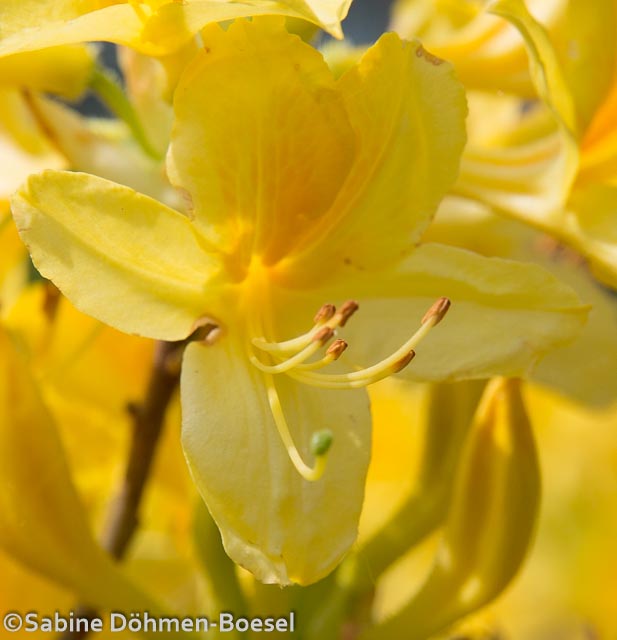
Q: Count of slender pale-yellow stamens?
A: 6